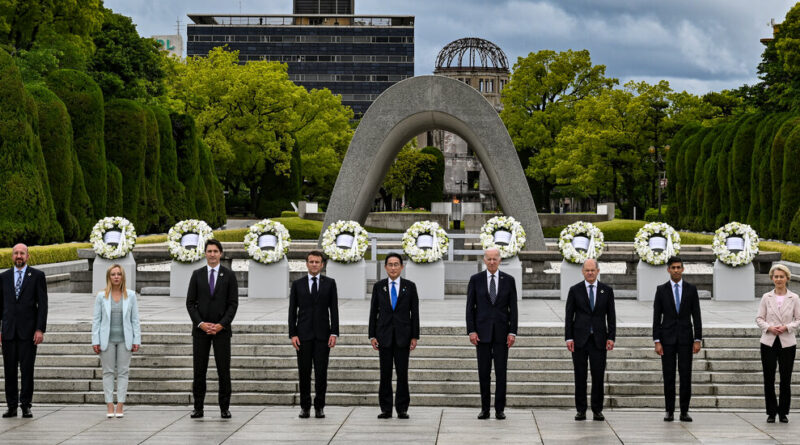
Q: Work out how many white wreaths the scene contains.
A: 9